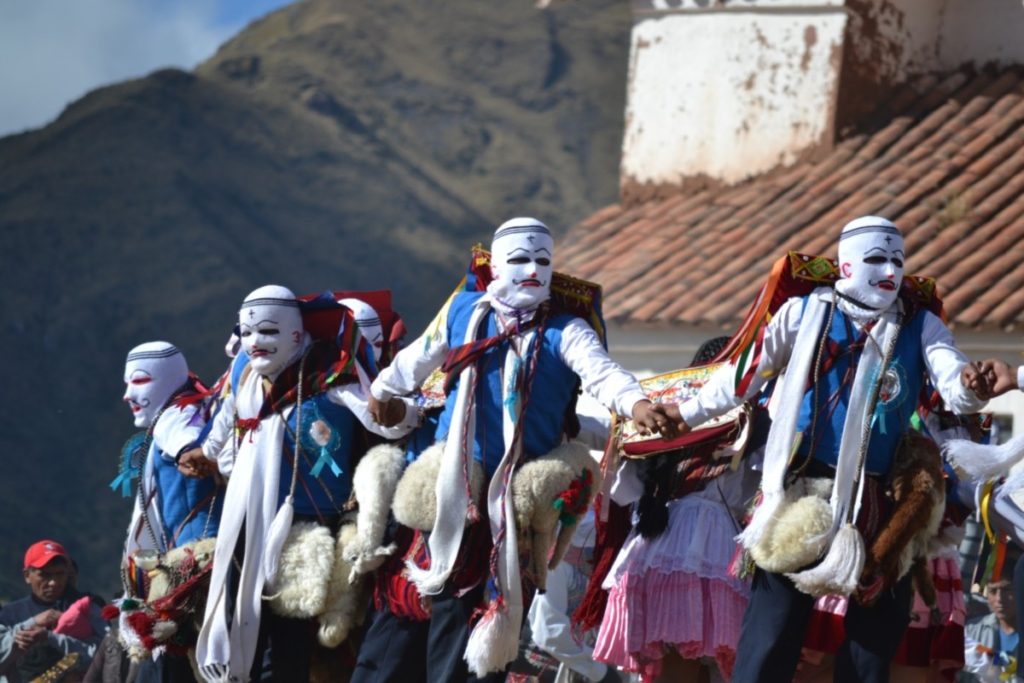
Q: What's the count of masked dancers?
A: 5